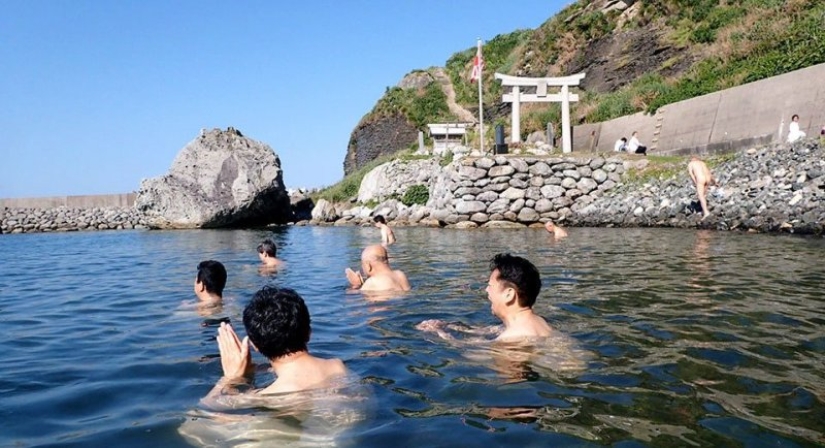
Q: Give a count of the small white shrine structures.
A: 1